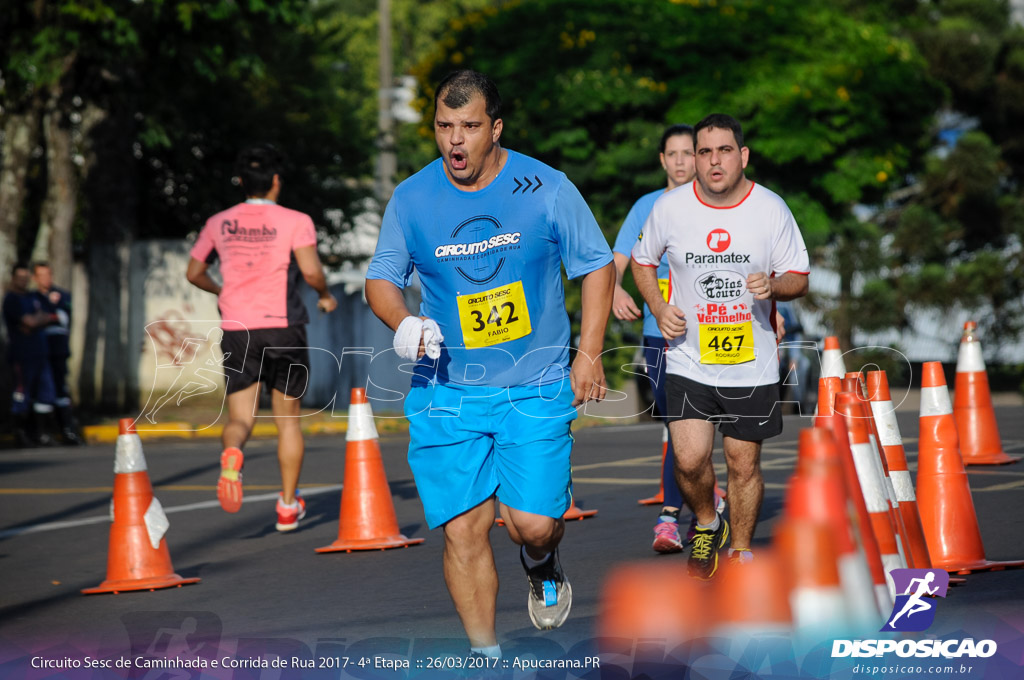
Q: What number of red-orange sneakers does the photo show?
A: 2